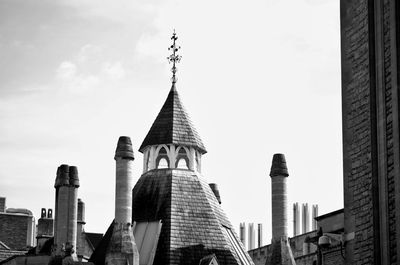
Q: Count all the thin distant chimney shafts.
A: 6